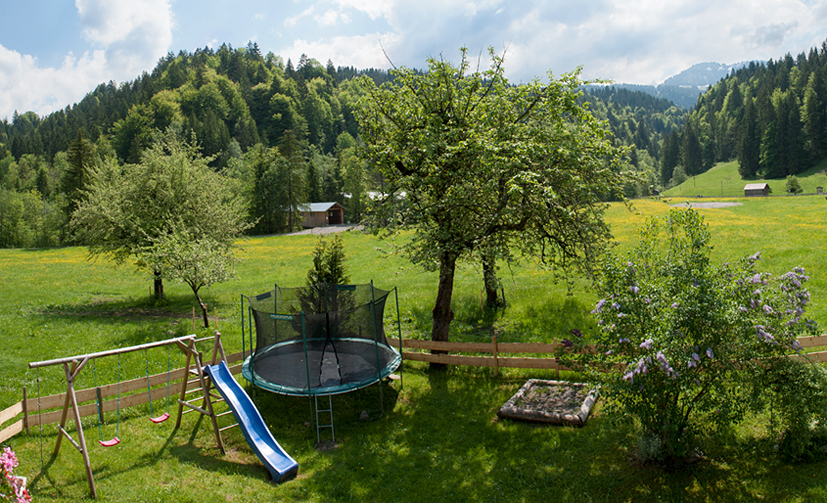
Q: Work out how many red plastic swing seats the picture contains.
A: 2